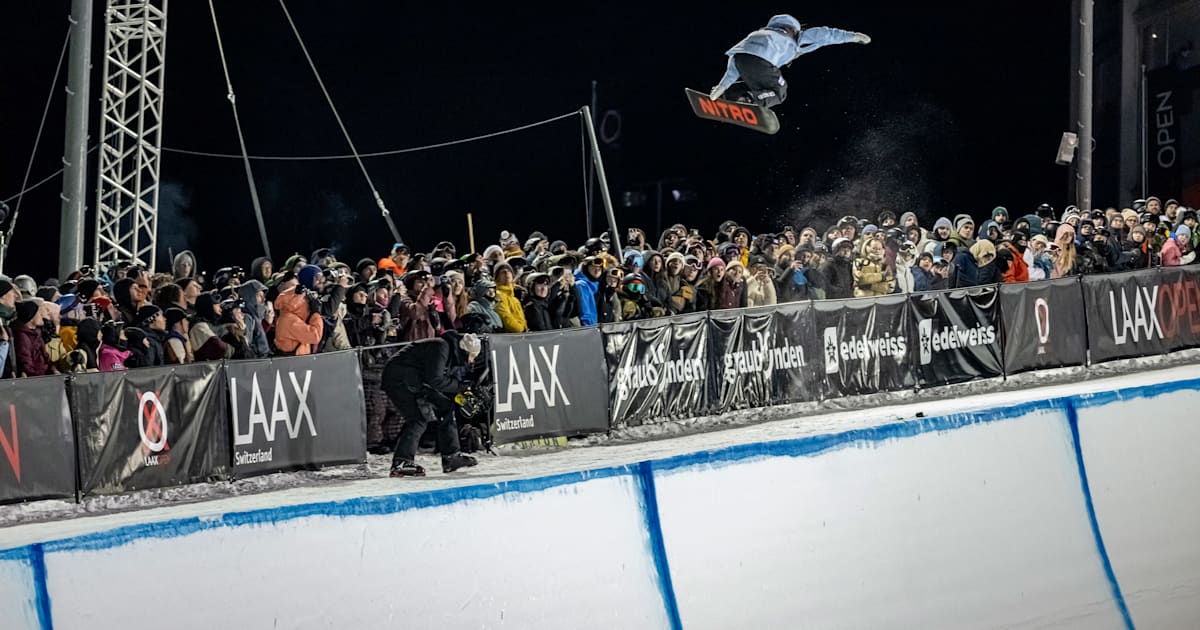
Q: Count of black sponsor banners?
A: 10